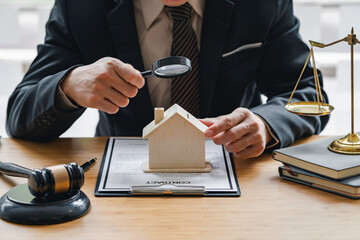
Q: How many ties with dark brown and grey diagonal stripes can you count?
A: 1